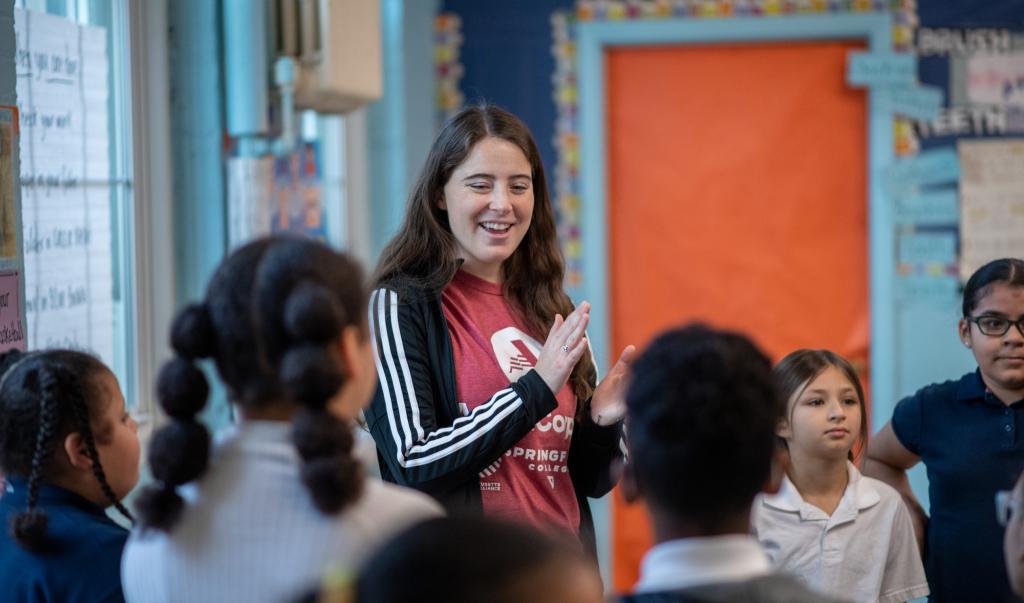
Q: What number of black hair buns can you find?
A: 8